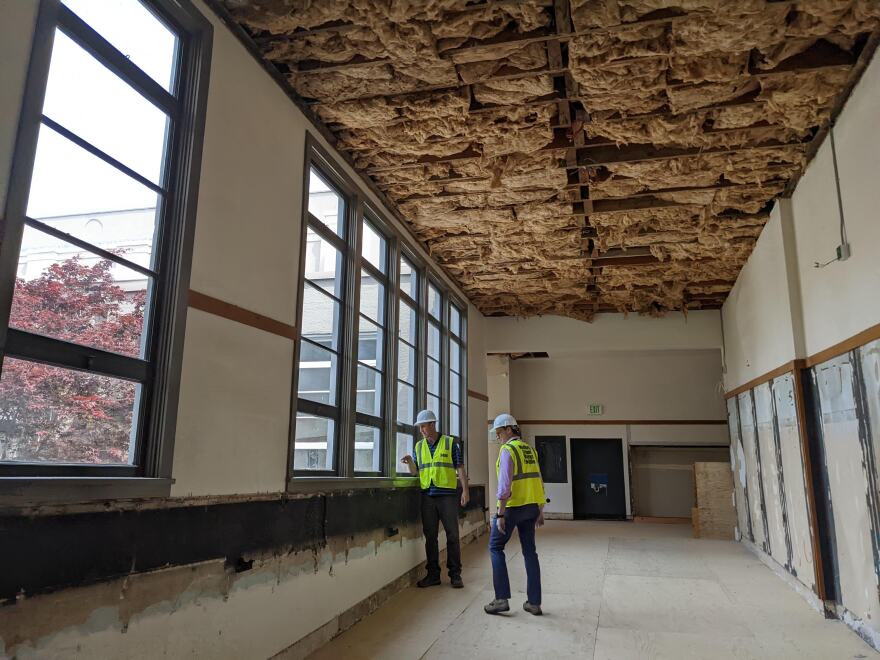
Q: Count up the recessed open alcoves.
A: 1